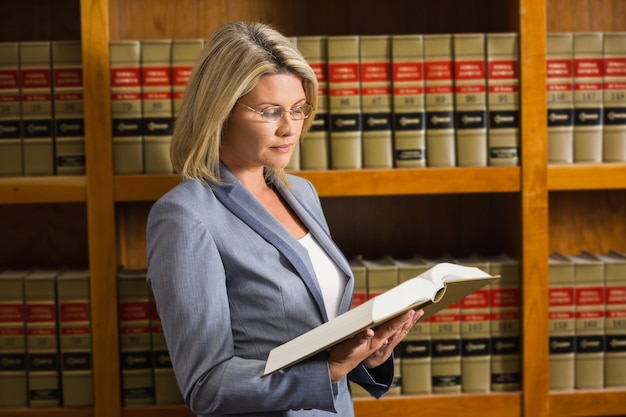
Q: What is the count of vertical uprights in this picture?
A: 2